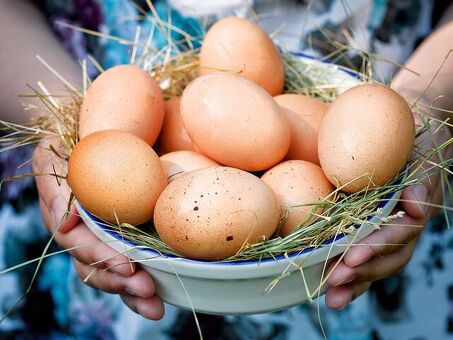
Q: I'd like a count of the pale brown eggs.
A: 10